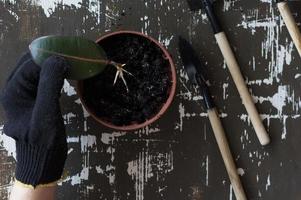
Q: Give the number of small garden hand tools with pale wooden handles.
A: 3